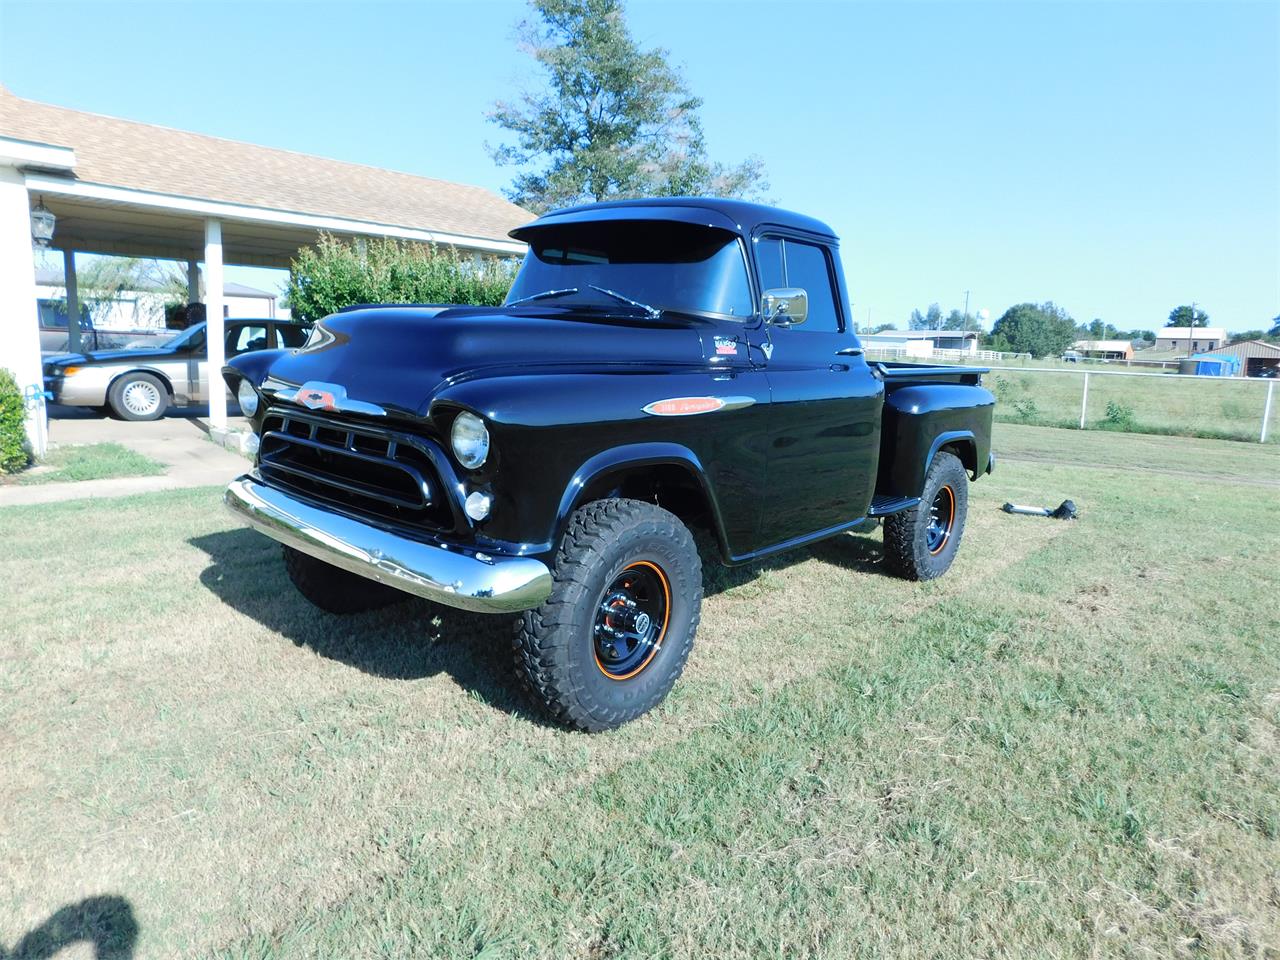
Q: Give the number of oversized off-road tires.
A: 3